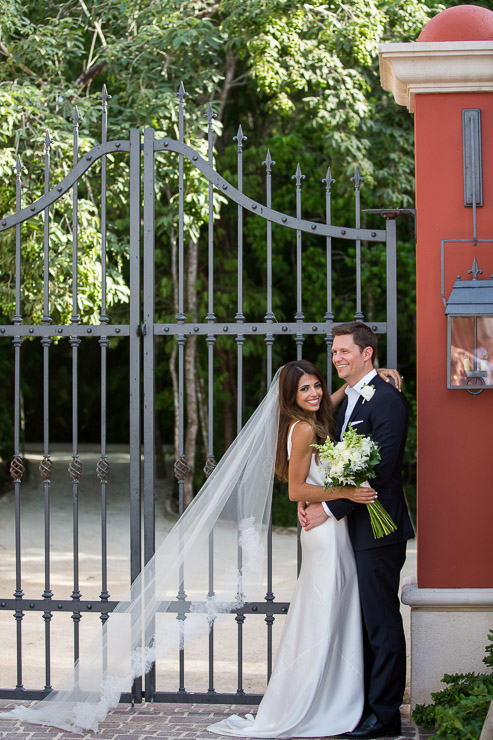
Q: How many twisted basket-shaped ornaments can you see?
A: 6